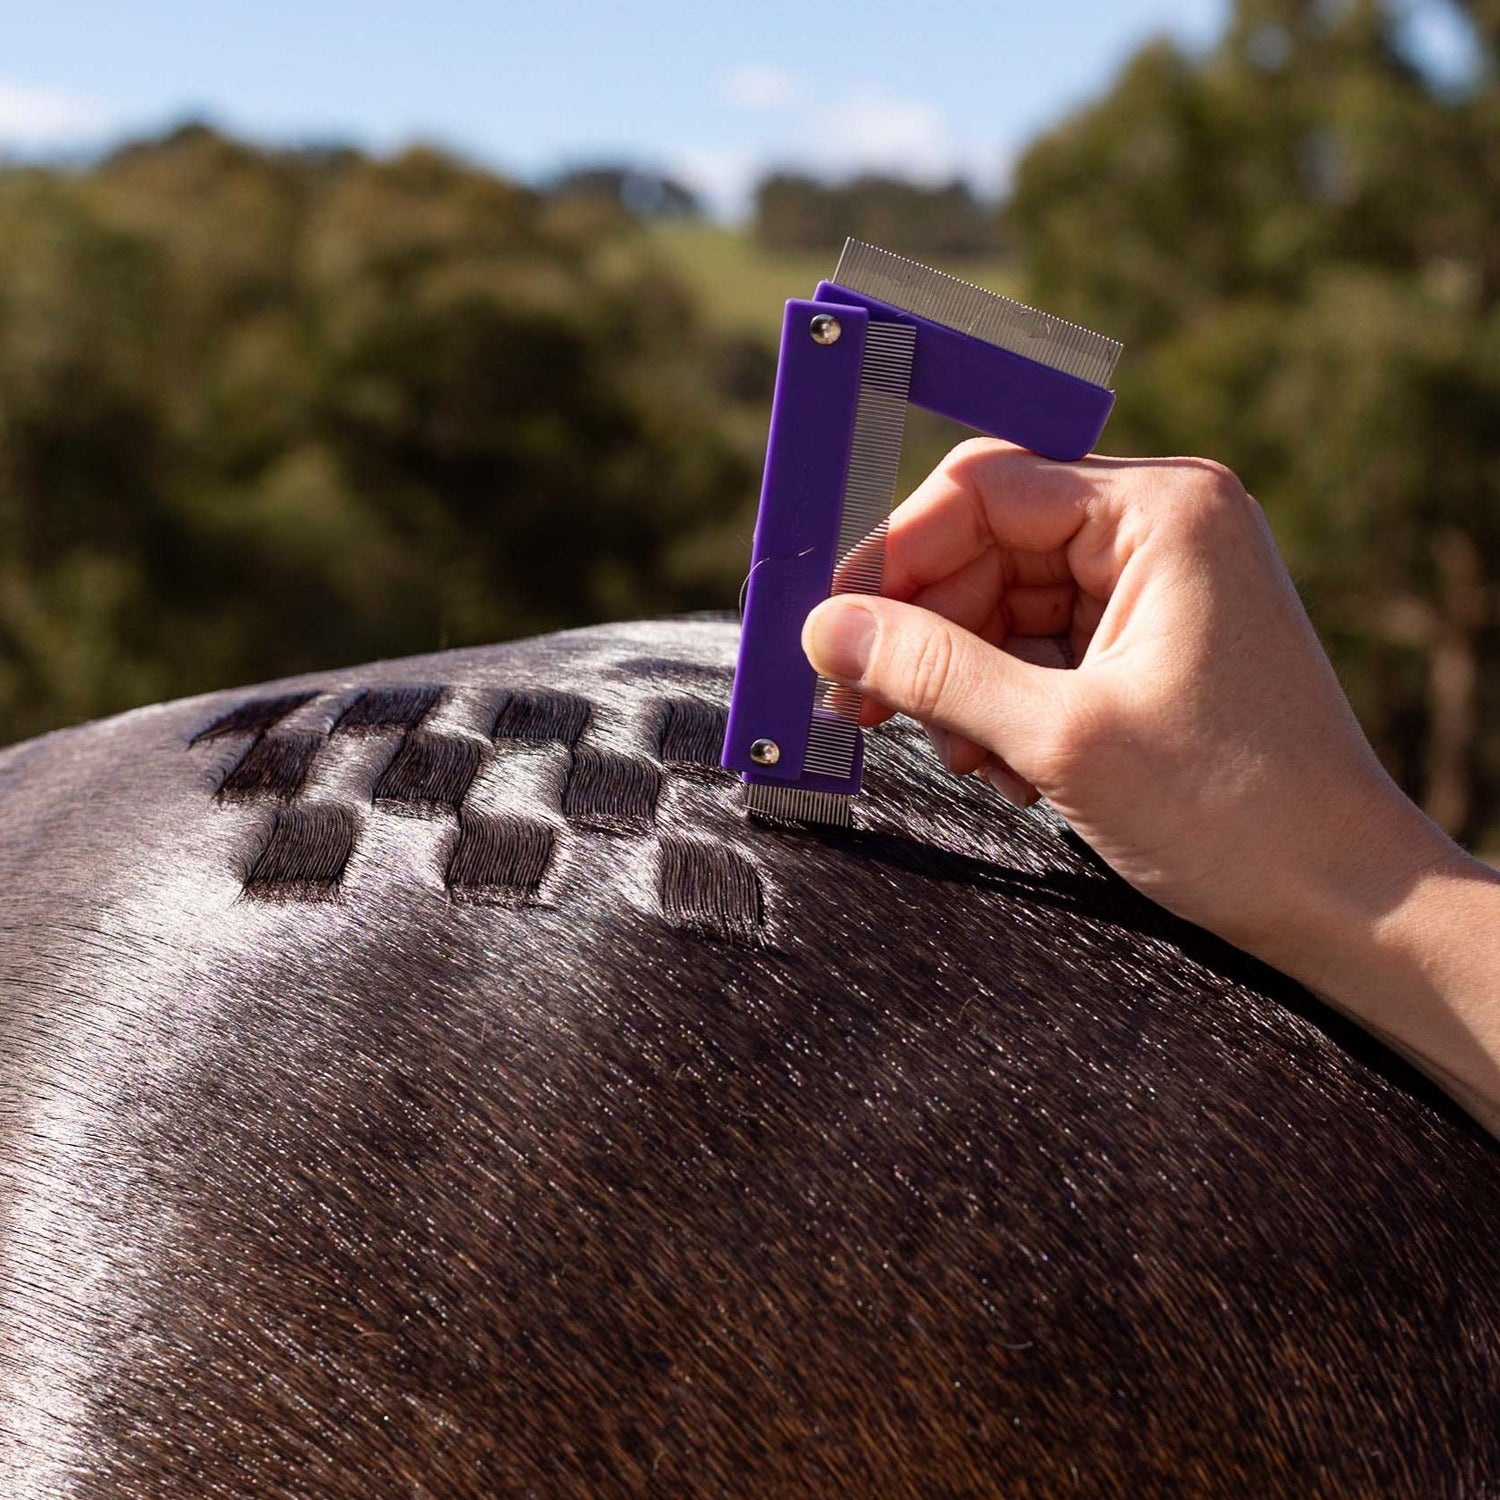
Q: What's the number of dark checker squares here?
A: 10